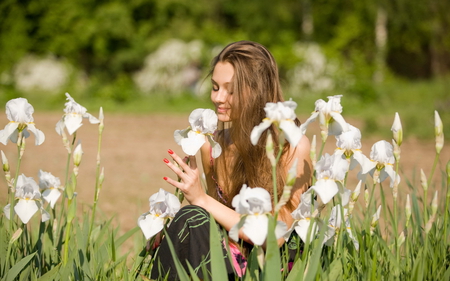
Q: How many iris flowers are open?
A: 14